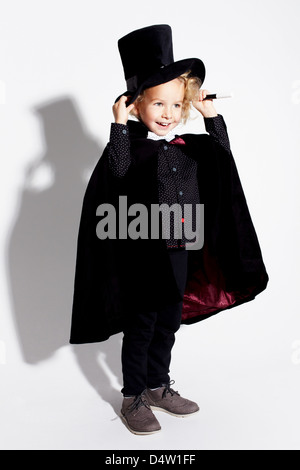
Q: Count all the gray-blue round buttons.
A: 4